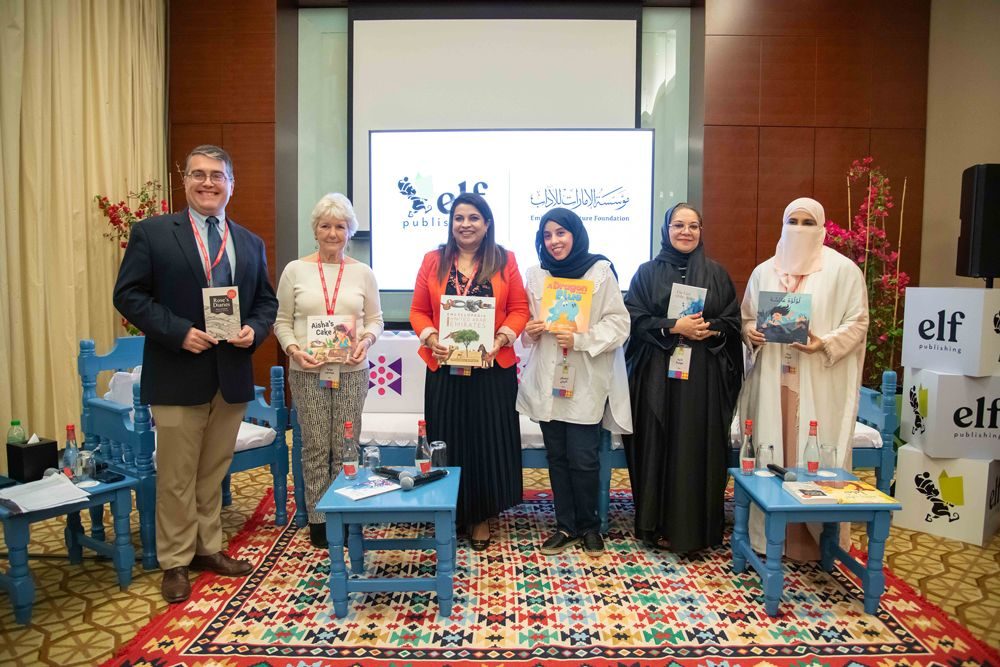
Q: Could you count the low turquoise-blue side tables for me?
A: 3